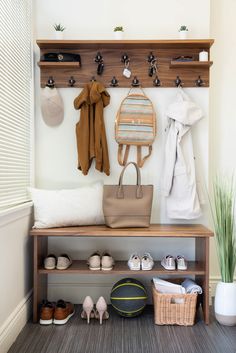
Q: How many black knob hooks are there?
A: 11